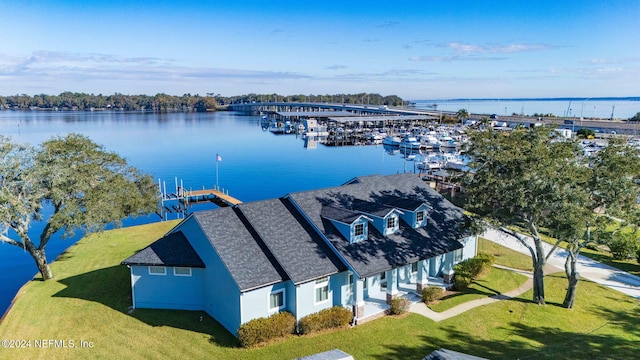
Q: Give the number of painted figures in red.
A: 0